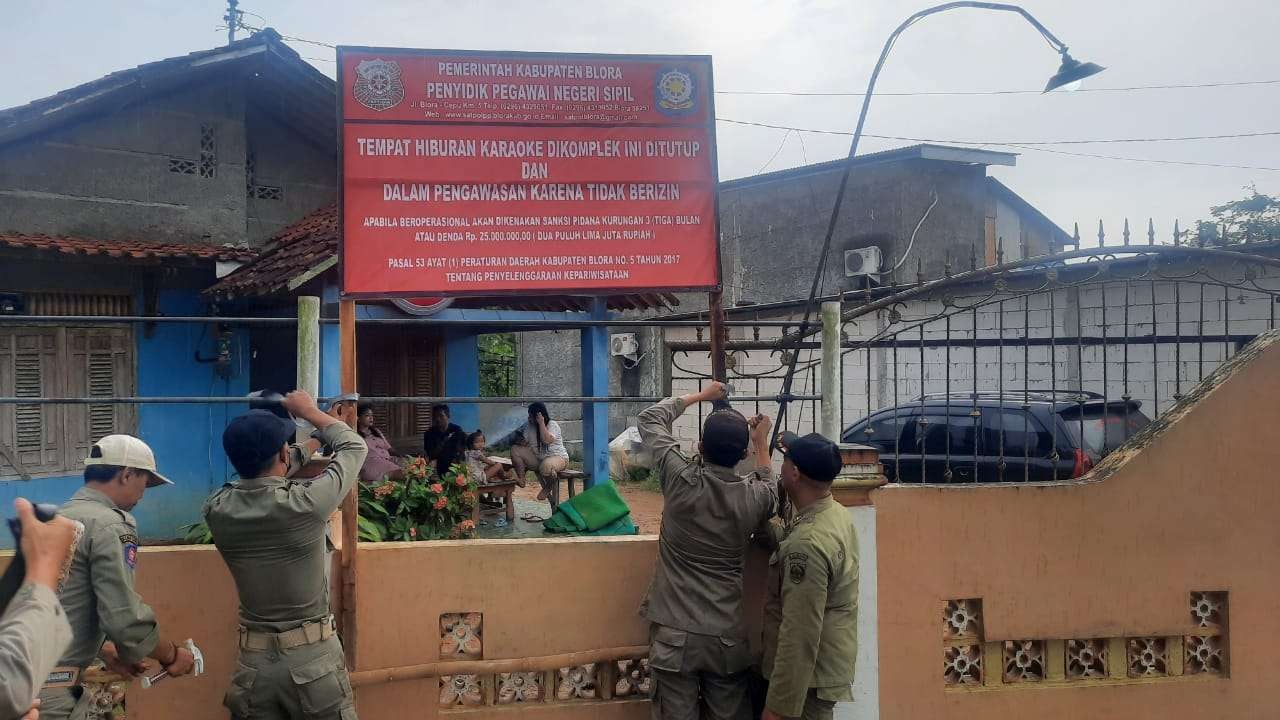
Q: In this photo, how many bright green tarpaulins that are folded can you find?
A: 1